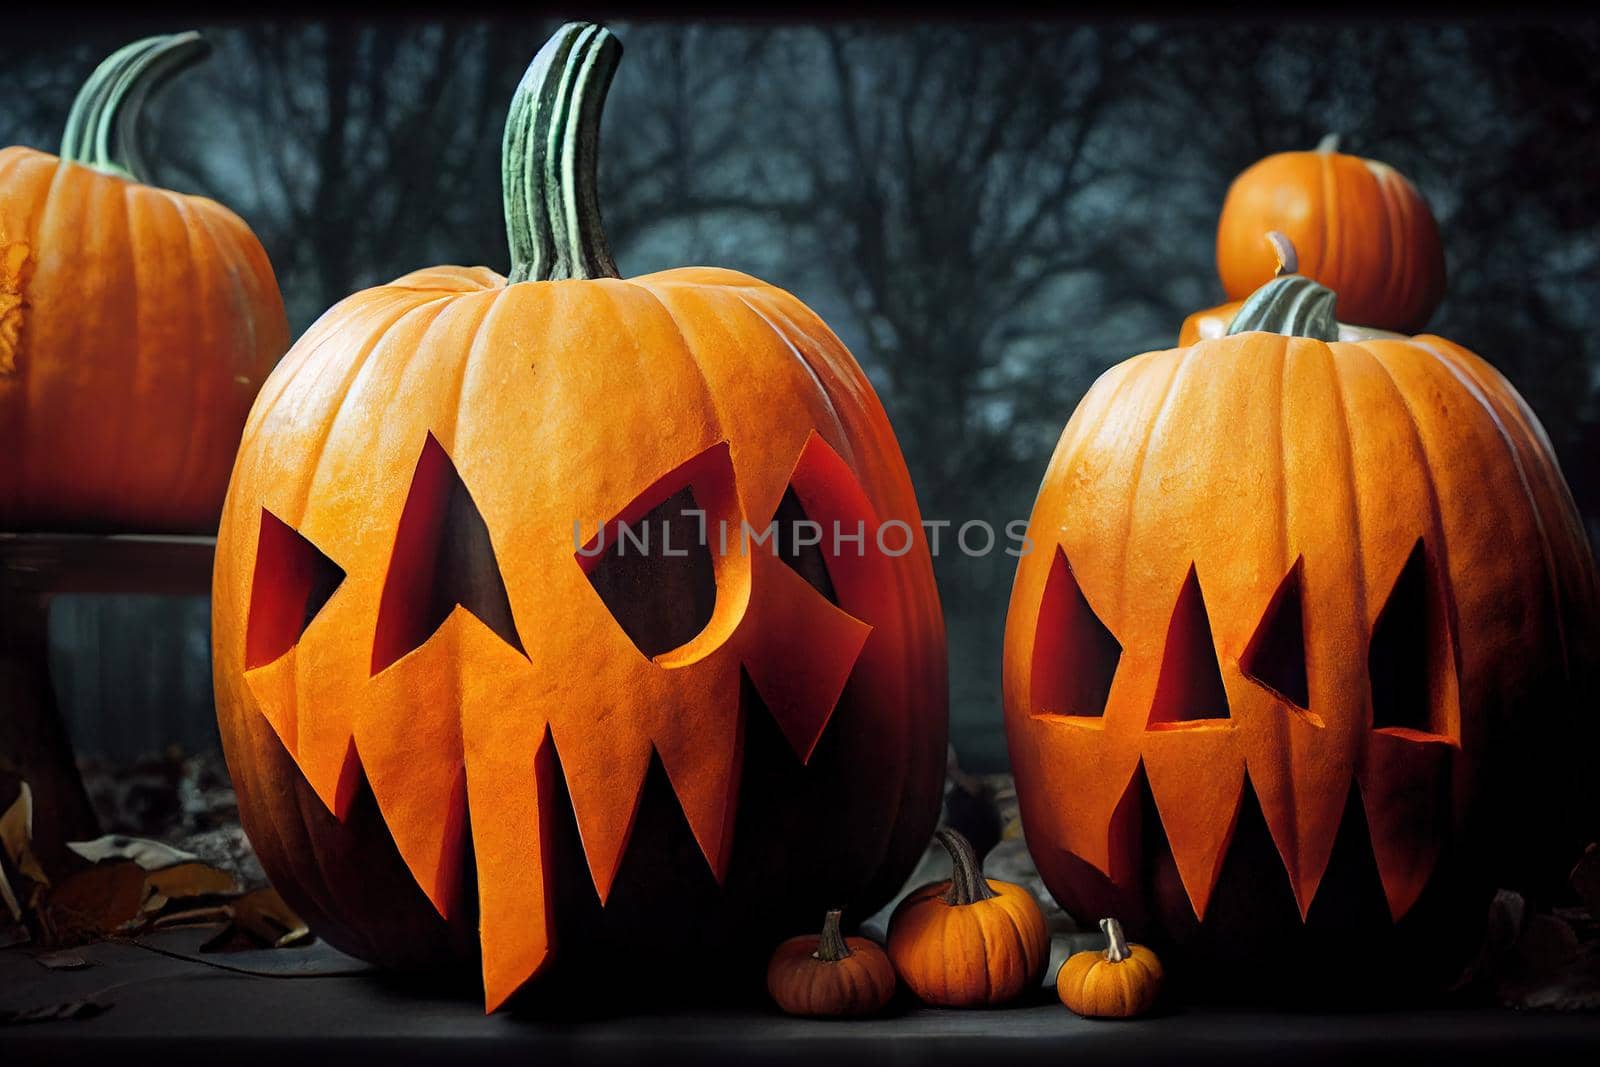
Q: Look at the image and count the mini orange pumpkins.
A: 3